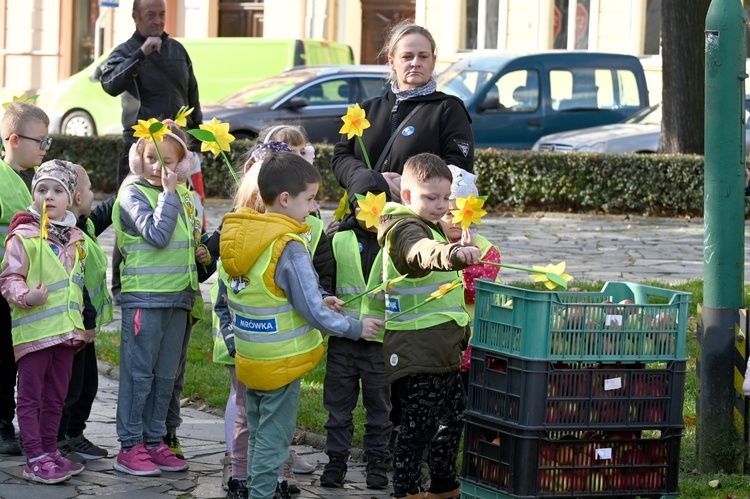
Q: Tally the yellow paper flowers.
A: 12